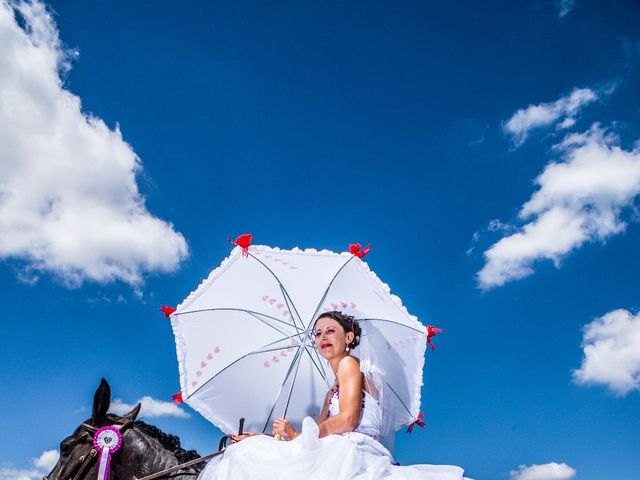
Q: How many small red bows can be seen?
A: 6